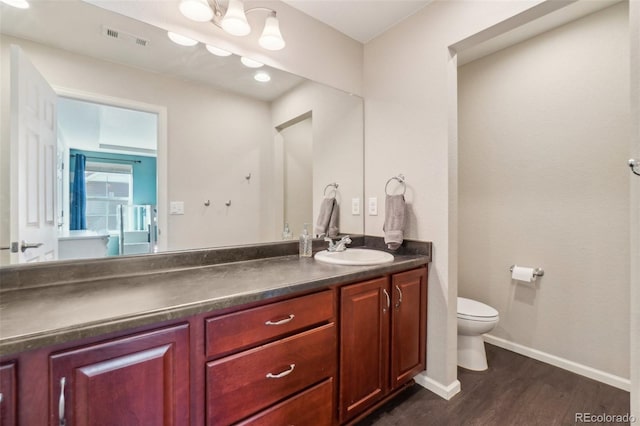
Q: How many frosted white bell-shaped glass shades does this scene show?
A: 3